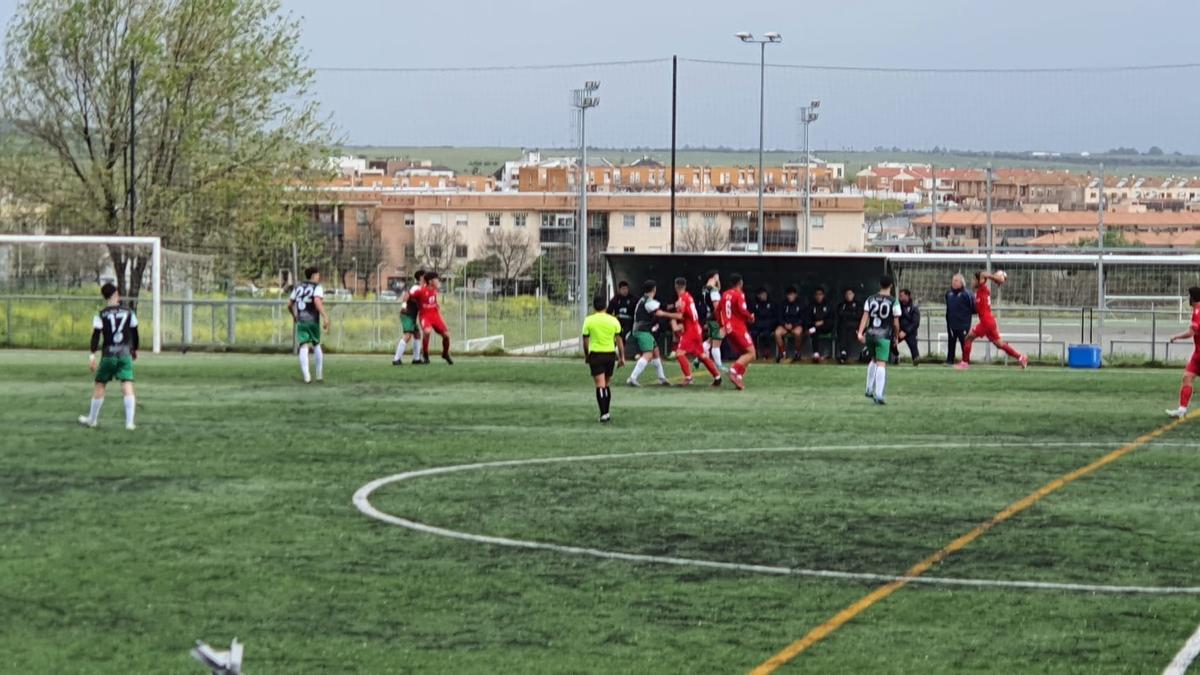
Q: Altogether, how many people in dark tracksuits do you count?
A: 7